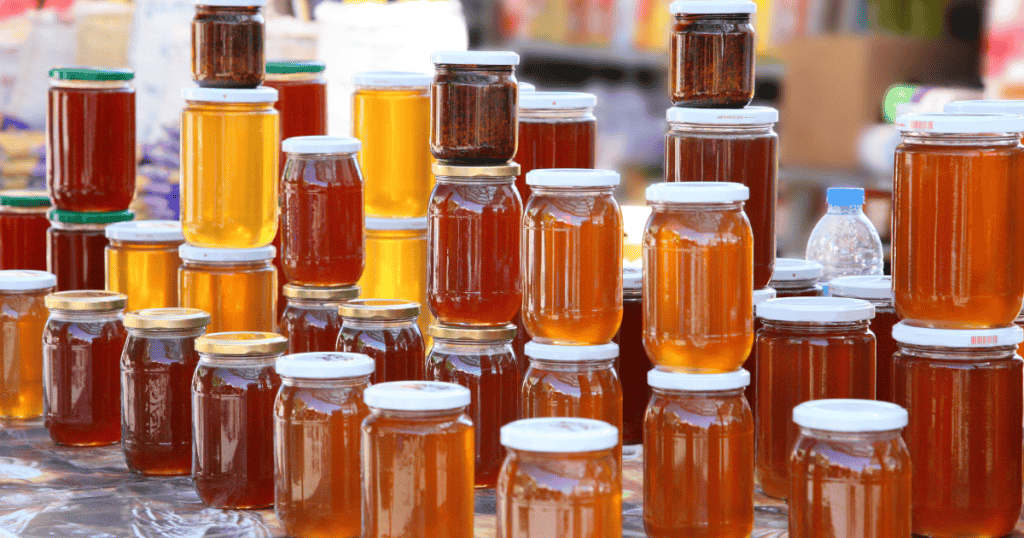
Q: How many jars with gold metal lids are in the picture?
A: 7